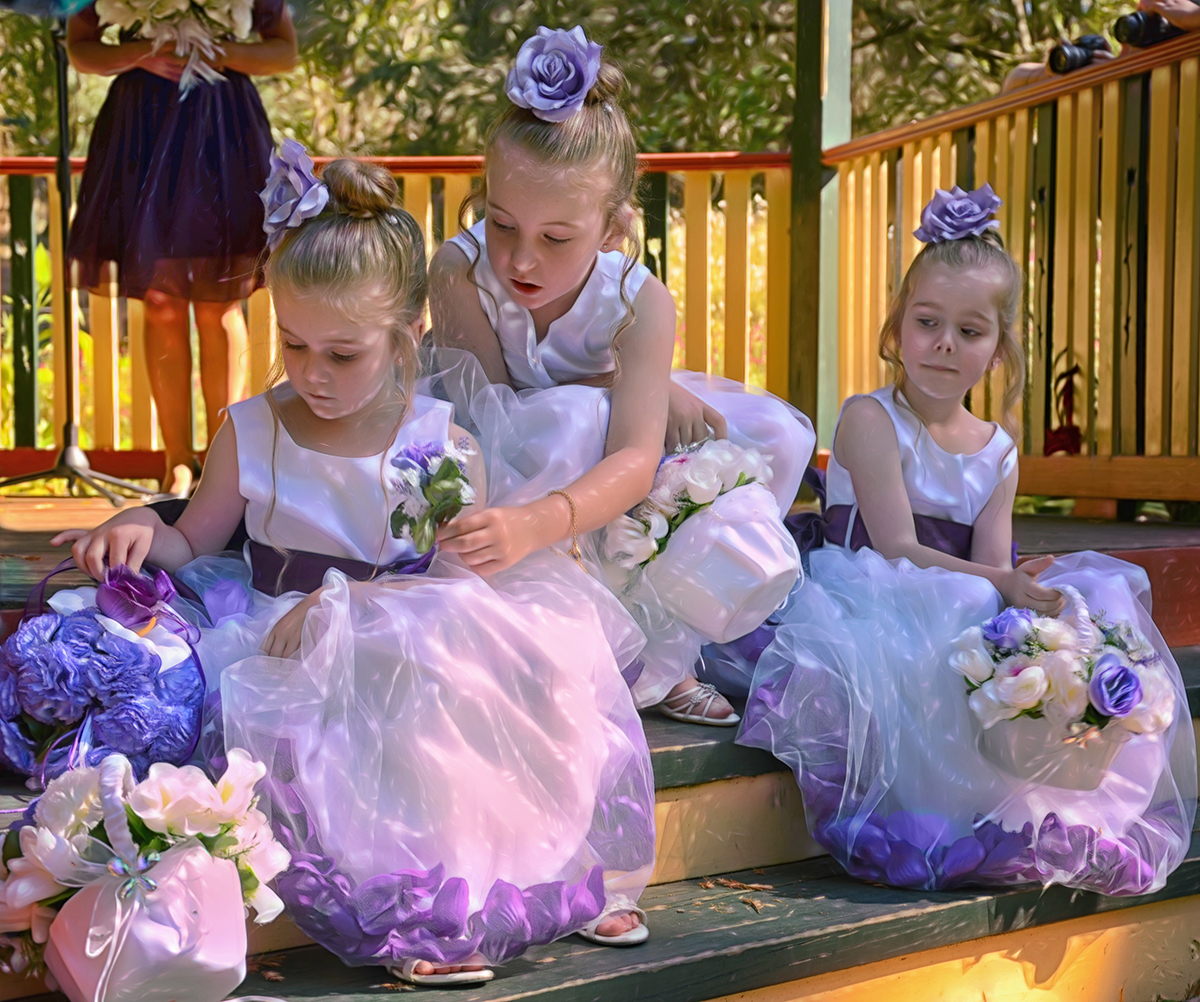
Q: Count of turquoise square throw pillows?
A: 0